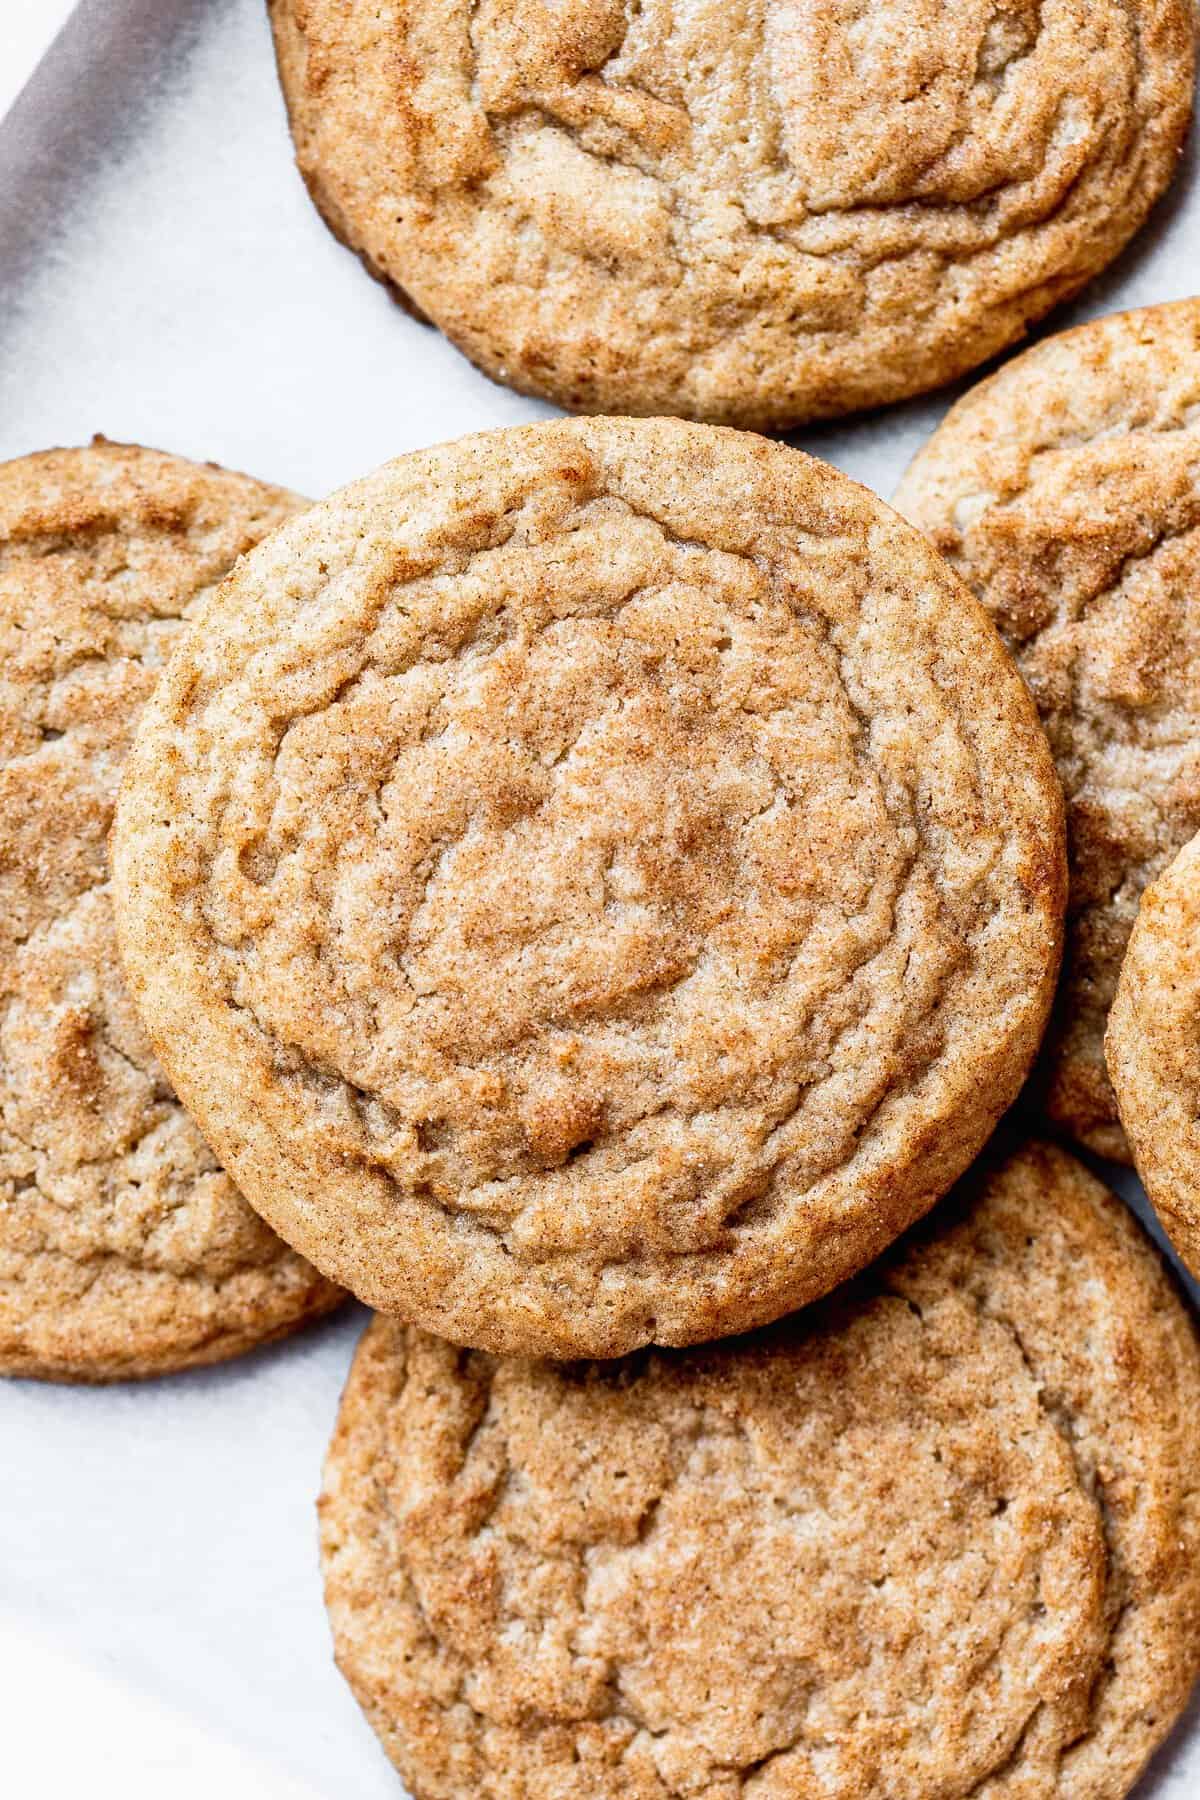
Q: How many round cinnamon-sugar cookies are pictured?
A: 6